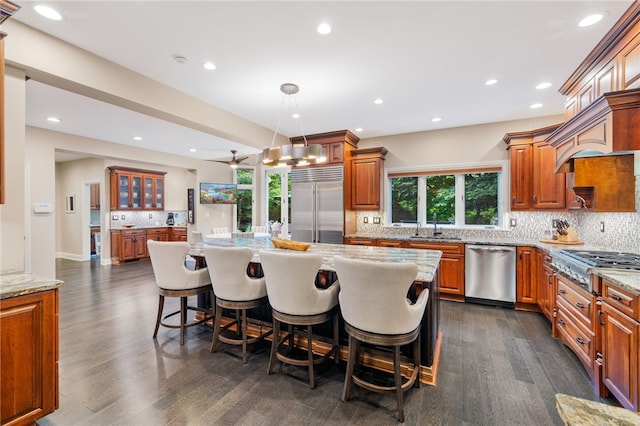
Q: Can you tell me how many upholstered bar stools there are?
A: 4